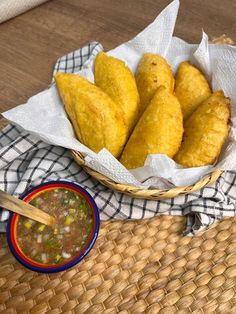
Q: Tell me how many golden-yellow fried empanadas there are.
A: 6